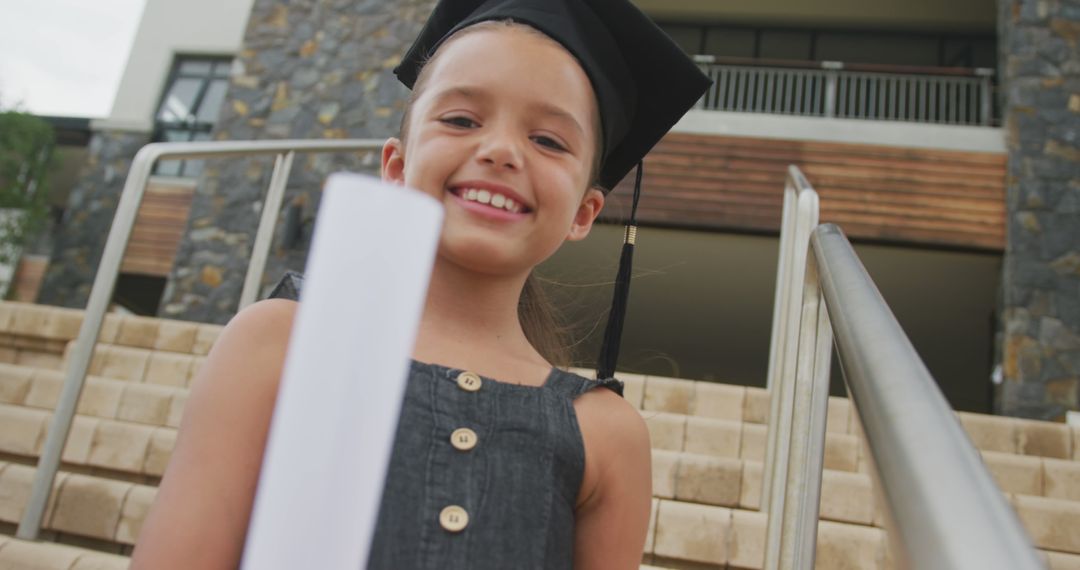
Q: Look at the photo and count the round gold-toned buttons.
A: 3